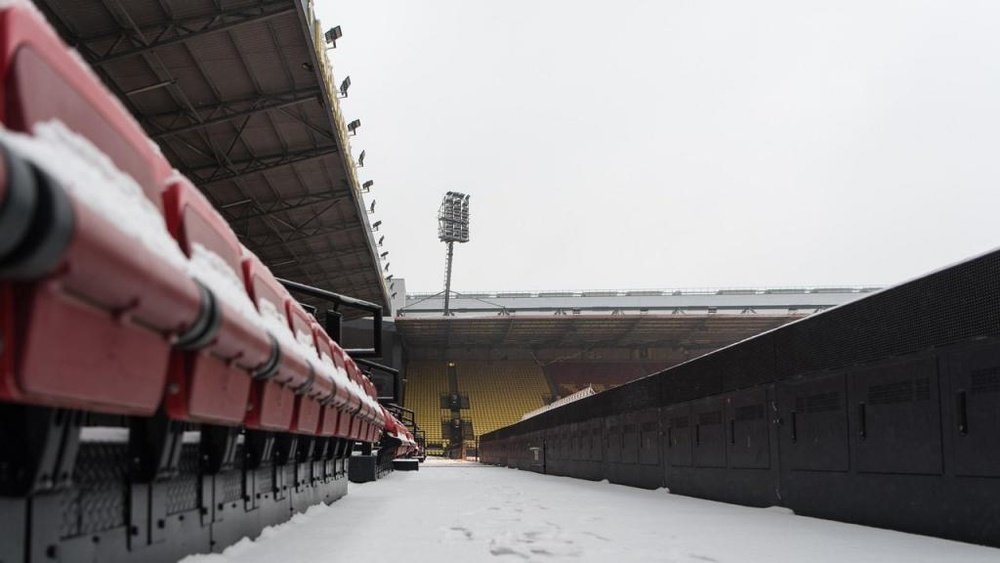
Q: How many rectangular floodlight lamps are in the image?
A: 13